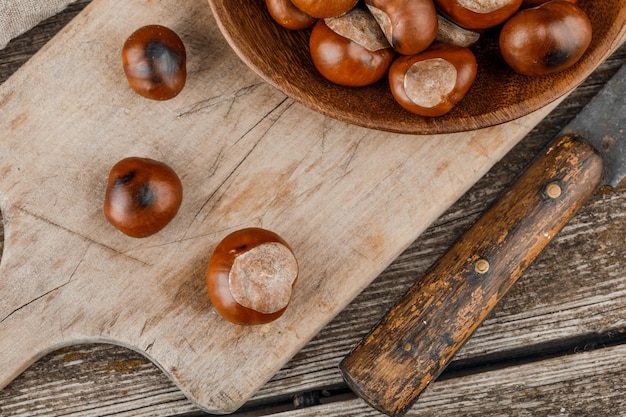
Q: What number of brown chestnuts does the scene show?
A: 11